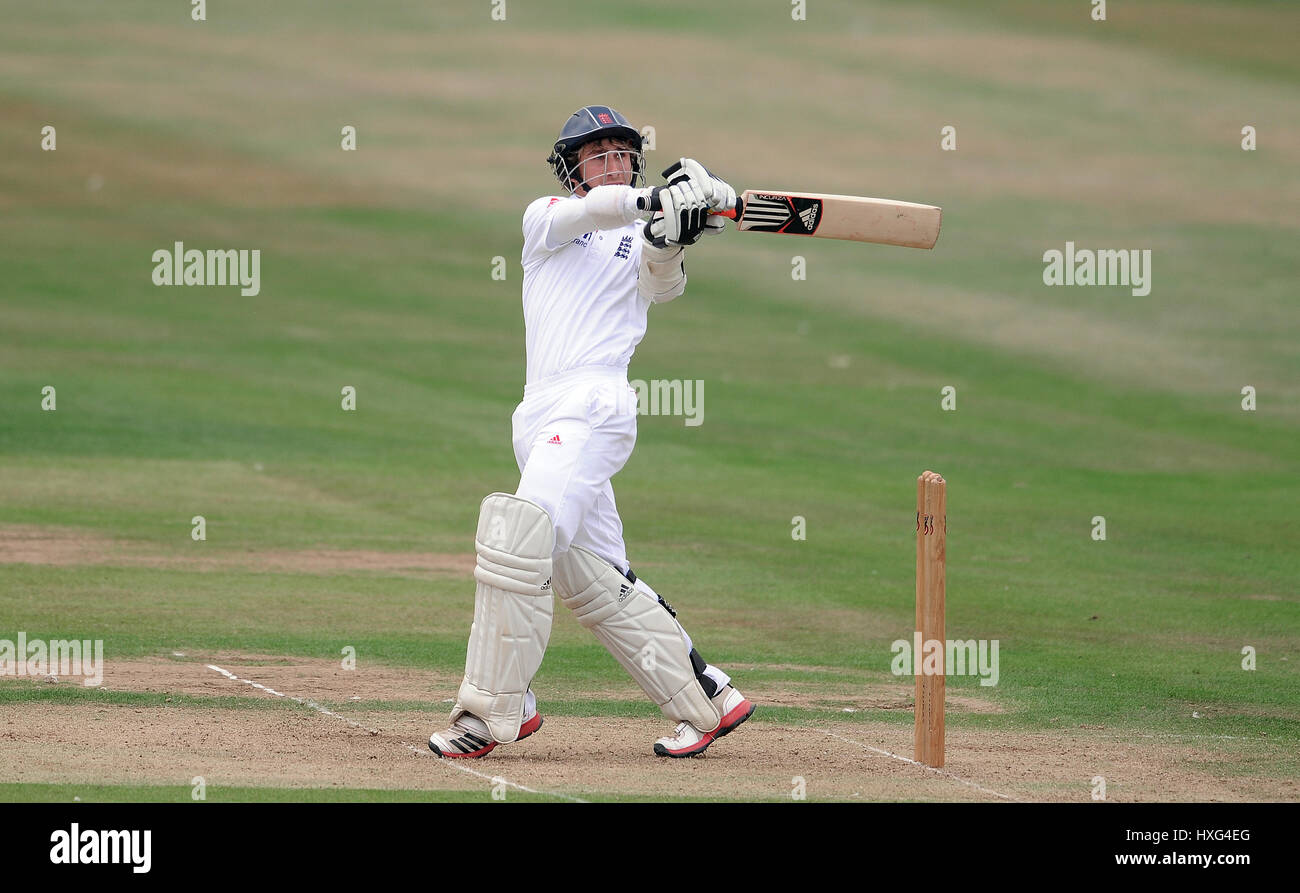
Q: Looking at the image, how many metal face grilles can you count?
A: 1